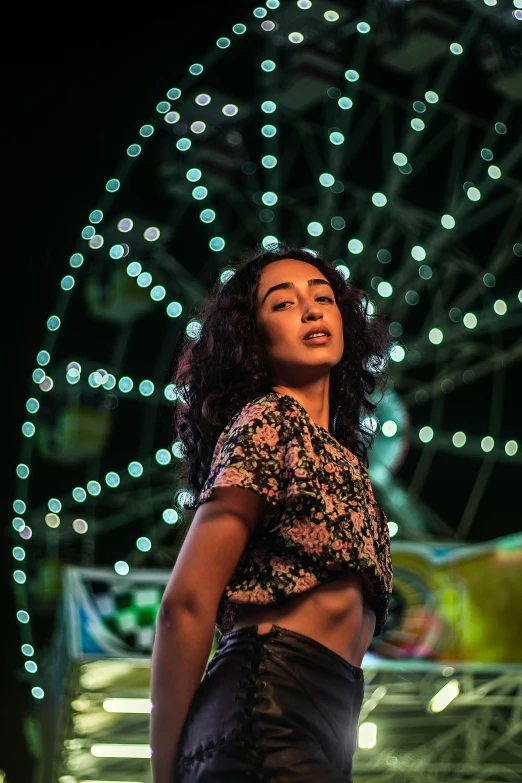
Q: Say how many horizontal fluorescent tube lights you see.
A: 2